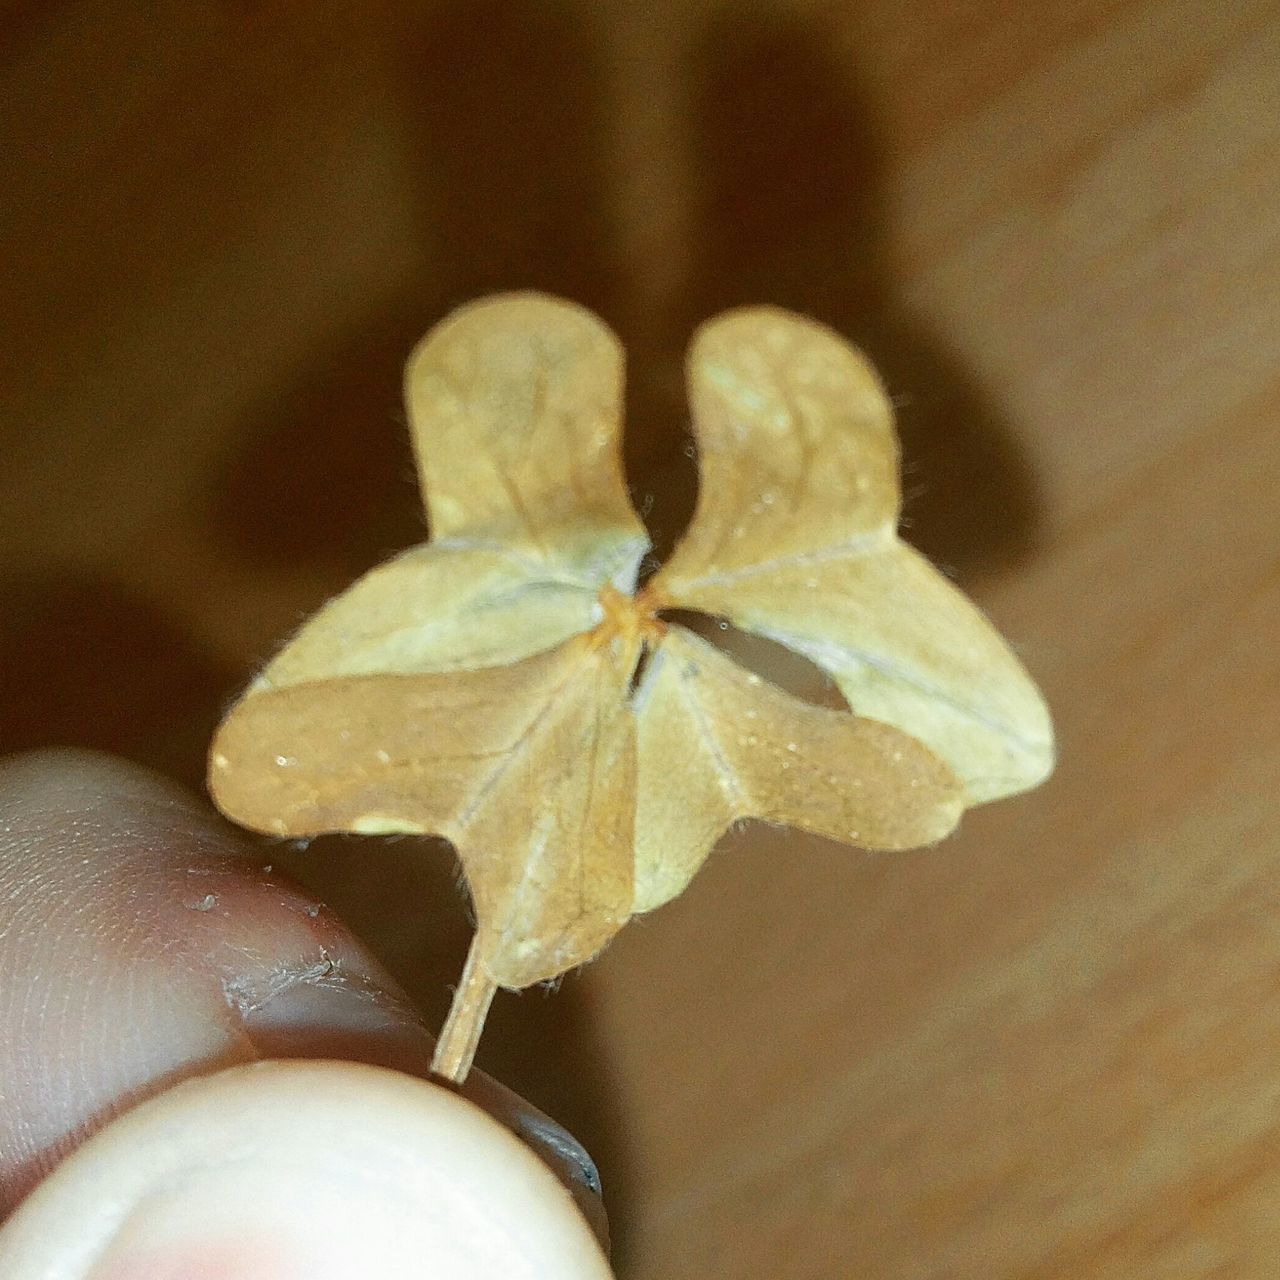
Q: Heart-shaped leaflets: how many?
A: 4